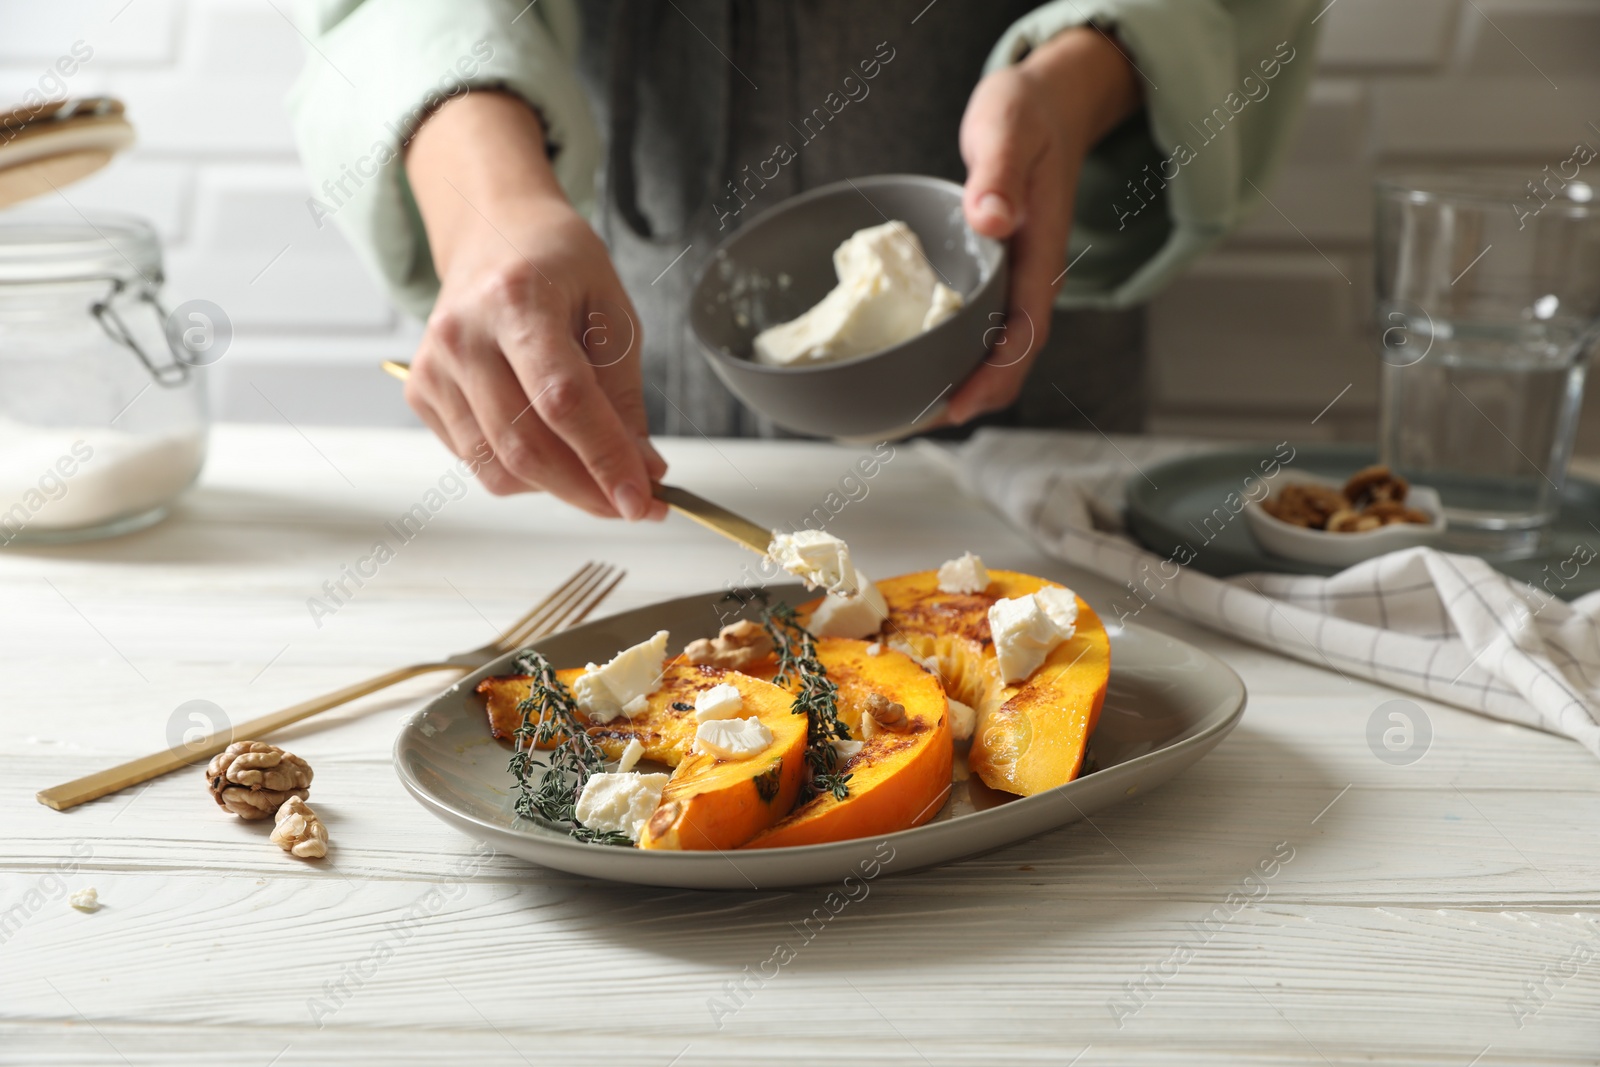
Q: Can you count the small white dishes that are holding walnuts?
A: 1